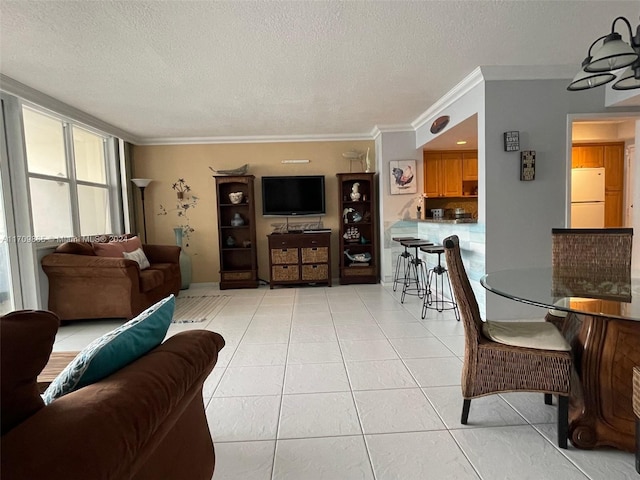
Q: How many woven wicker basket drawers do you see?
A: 4